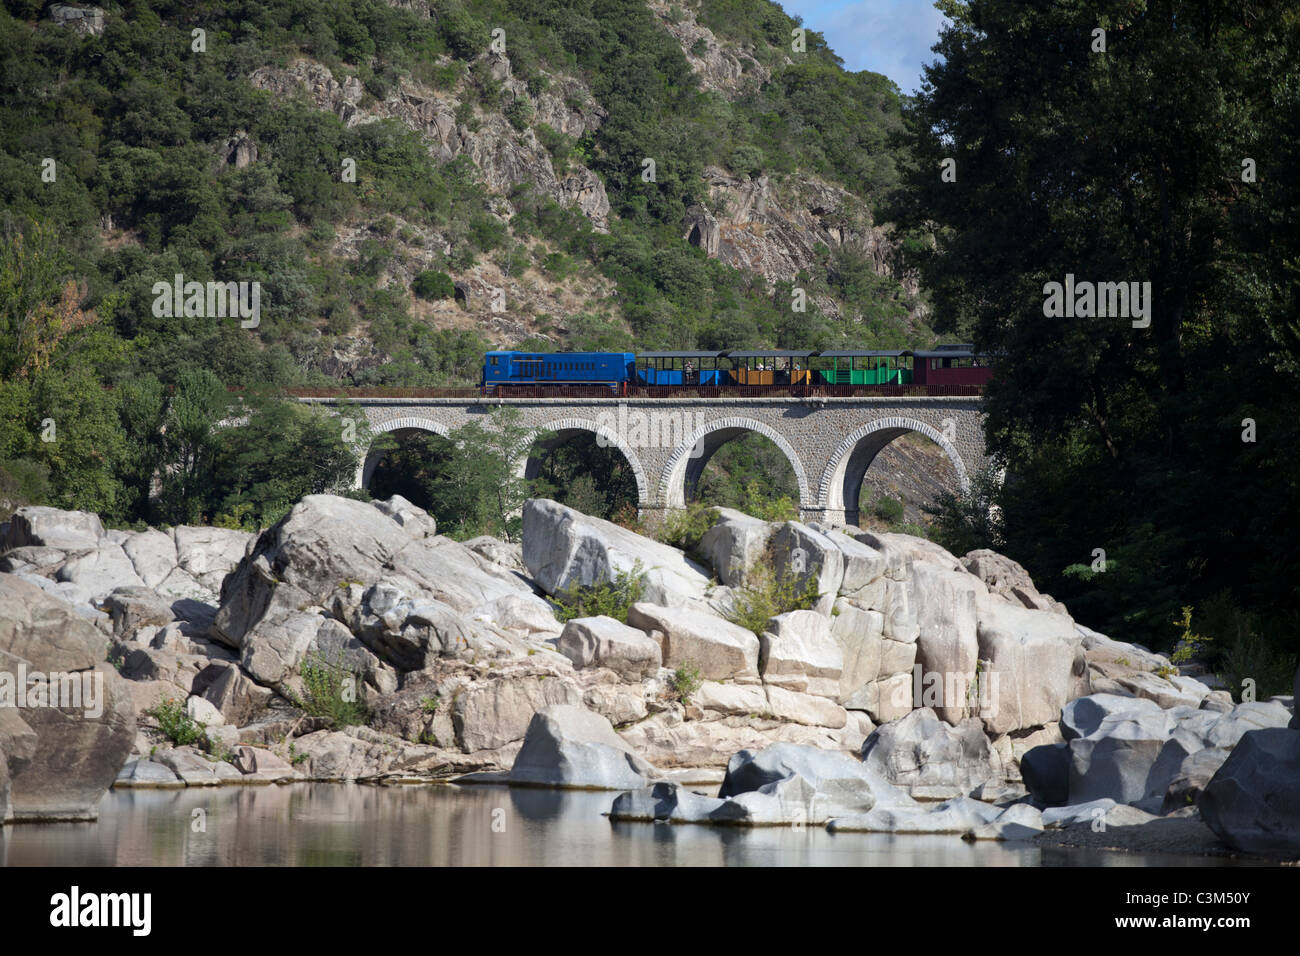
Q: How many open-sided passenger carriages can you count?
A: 3